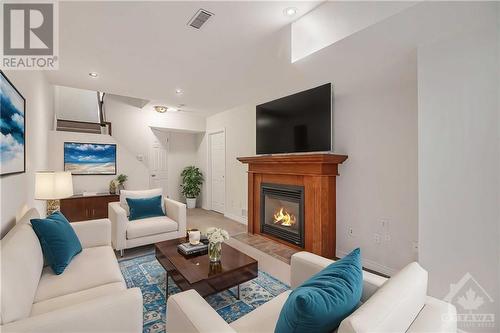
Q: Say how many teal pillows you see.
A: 3